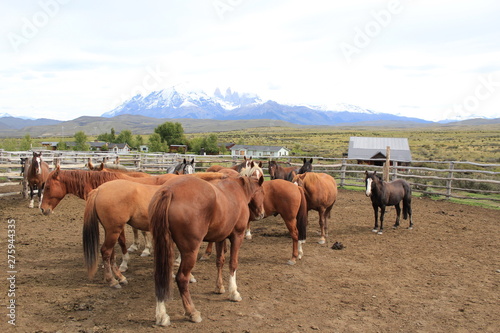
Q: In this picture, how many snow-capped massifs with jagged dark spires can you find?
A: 1